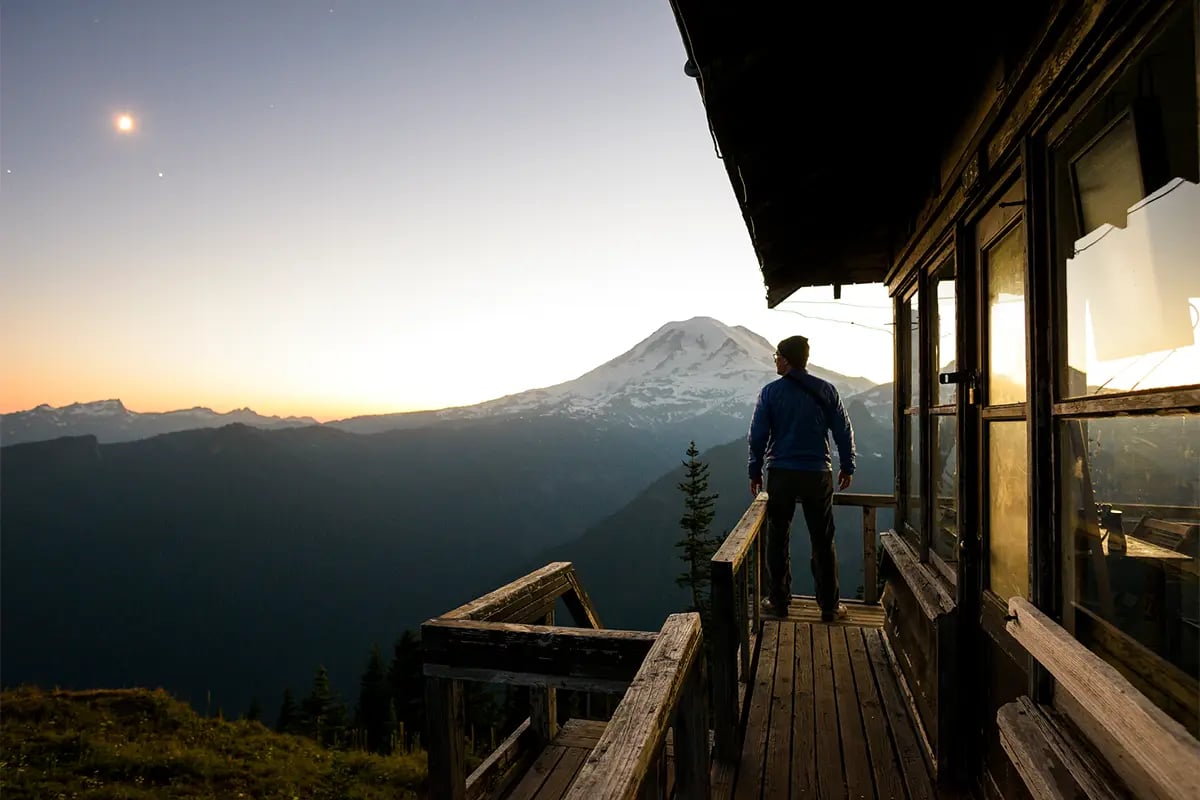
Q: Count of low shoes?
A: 2